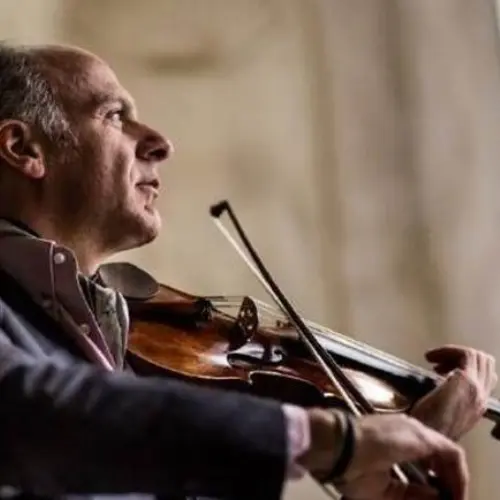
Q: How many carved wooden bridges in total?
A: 1